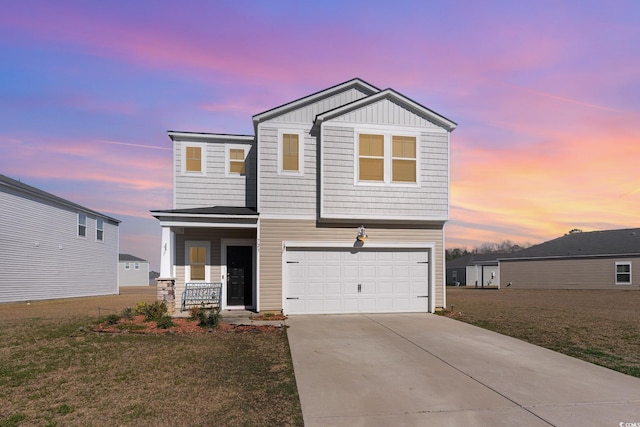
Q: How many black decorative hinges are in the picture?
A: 4